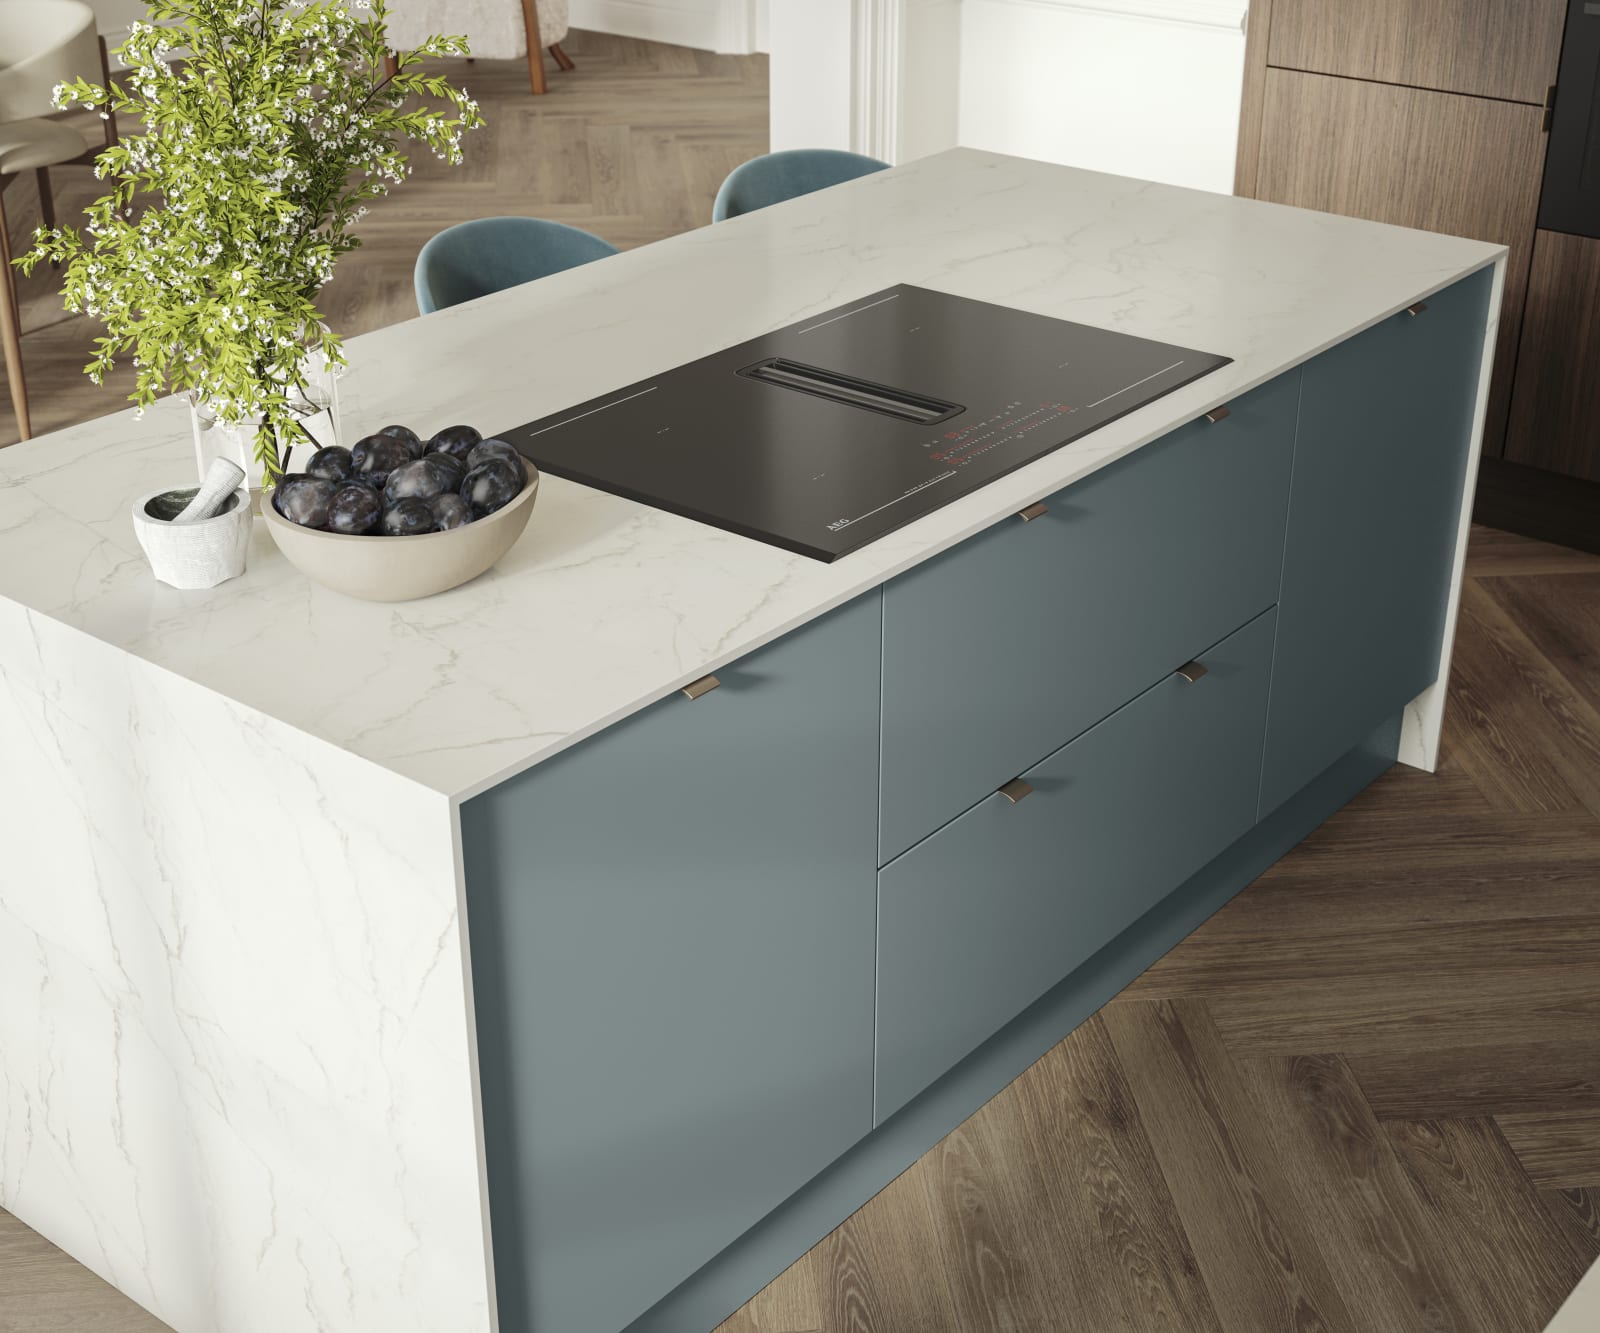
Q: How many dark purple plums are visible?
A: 12